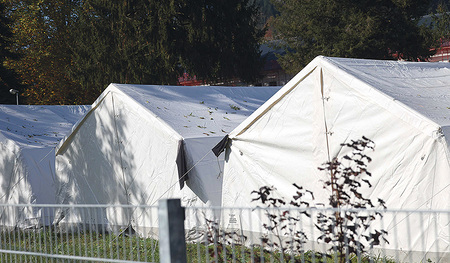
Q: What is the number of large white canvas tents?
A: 3